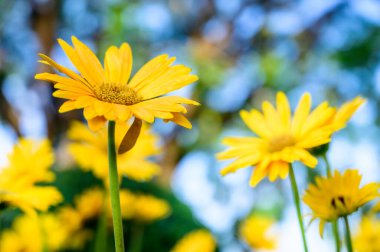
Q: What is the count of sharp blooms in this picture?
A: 1